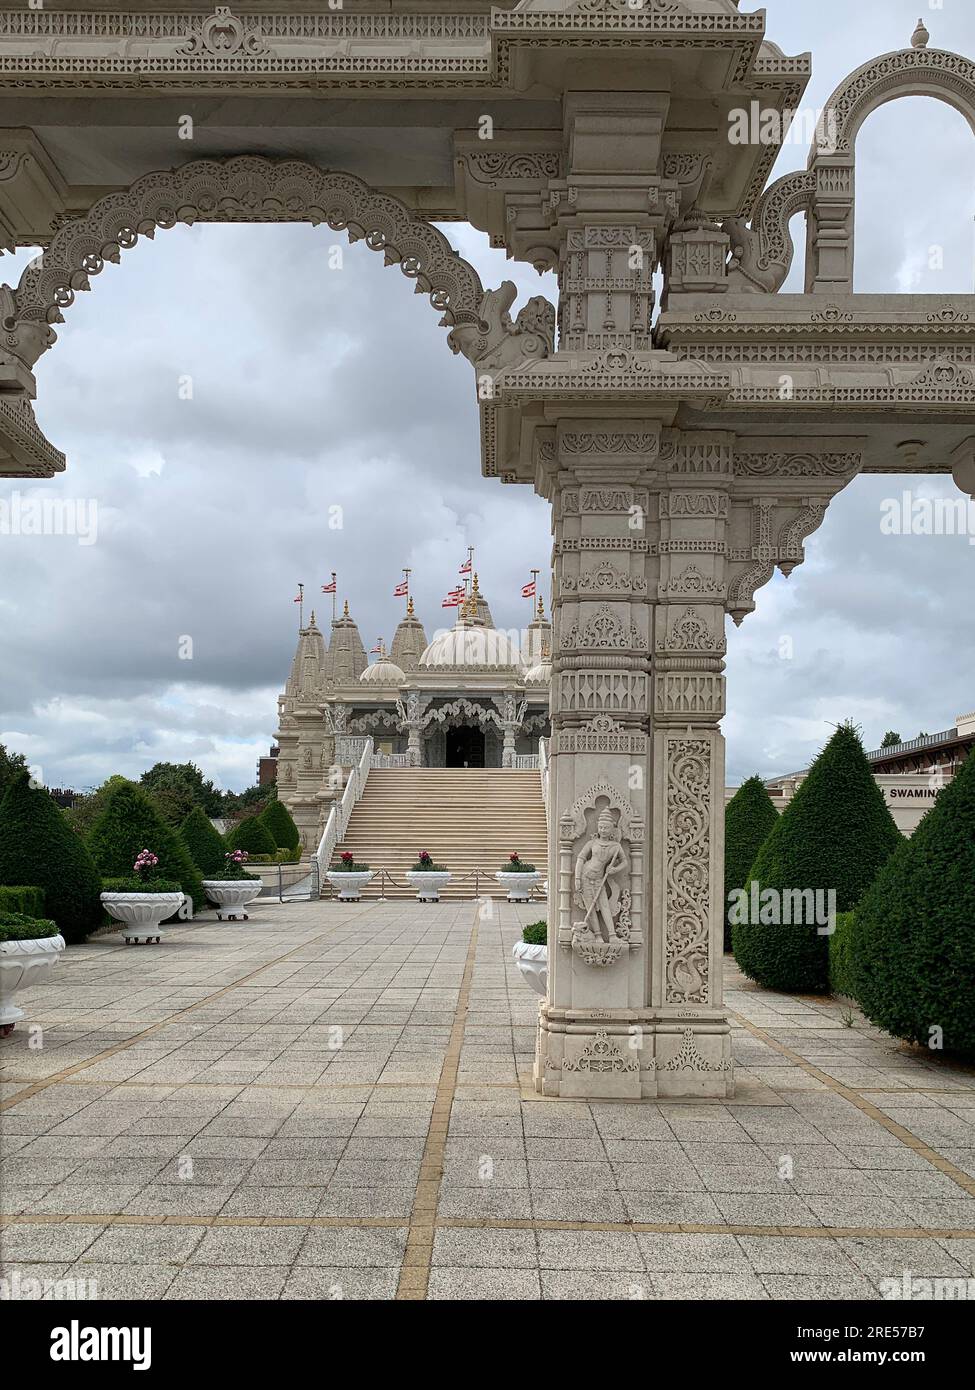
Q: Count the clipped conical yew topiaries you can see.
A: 8